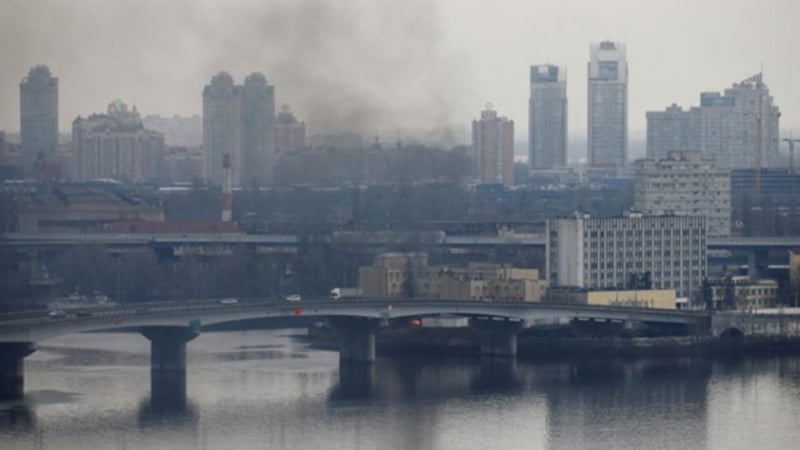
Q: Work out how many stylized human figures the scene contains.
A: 0